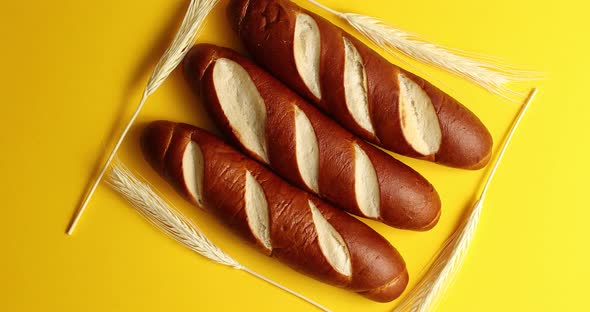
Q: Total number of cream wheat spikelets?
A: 4